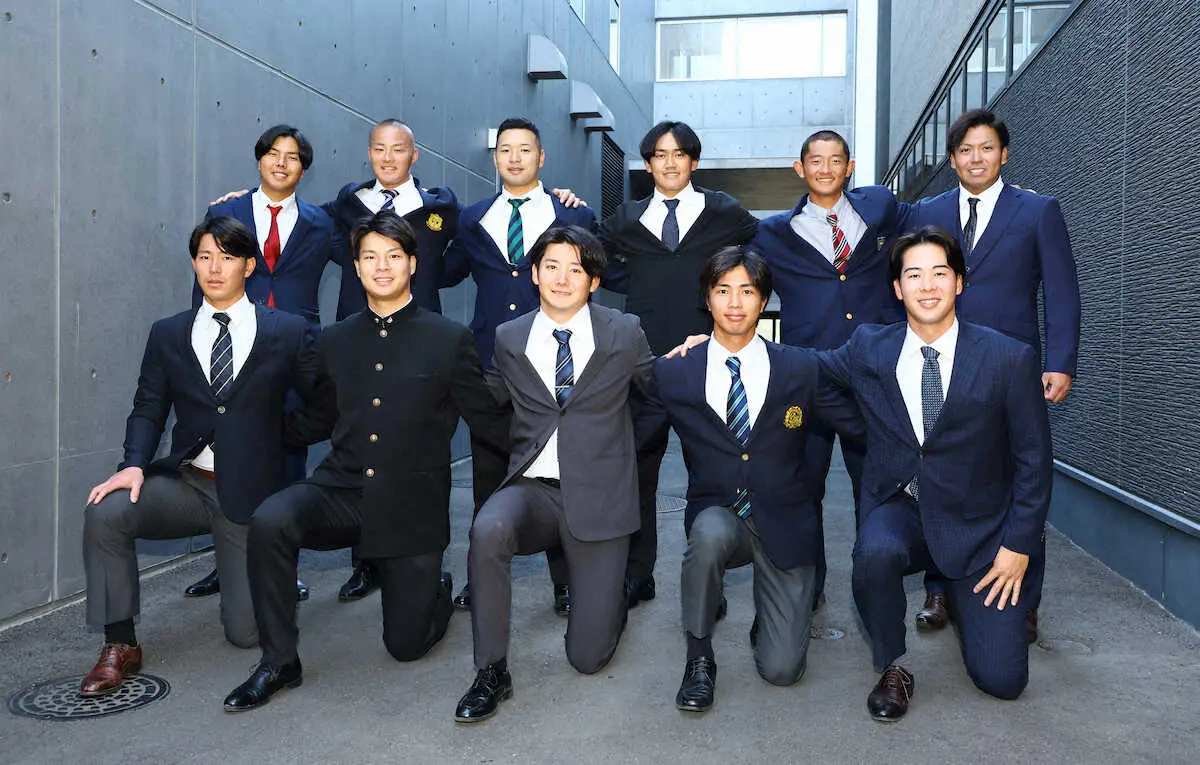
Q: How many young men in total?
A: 11